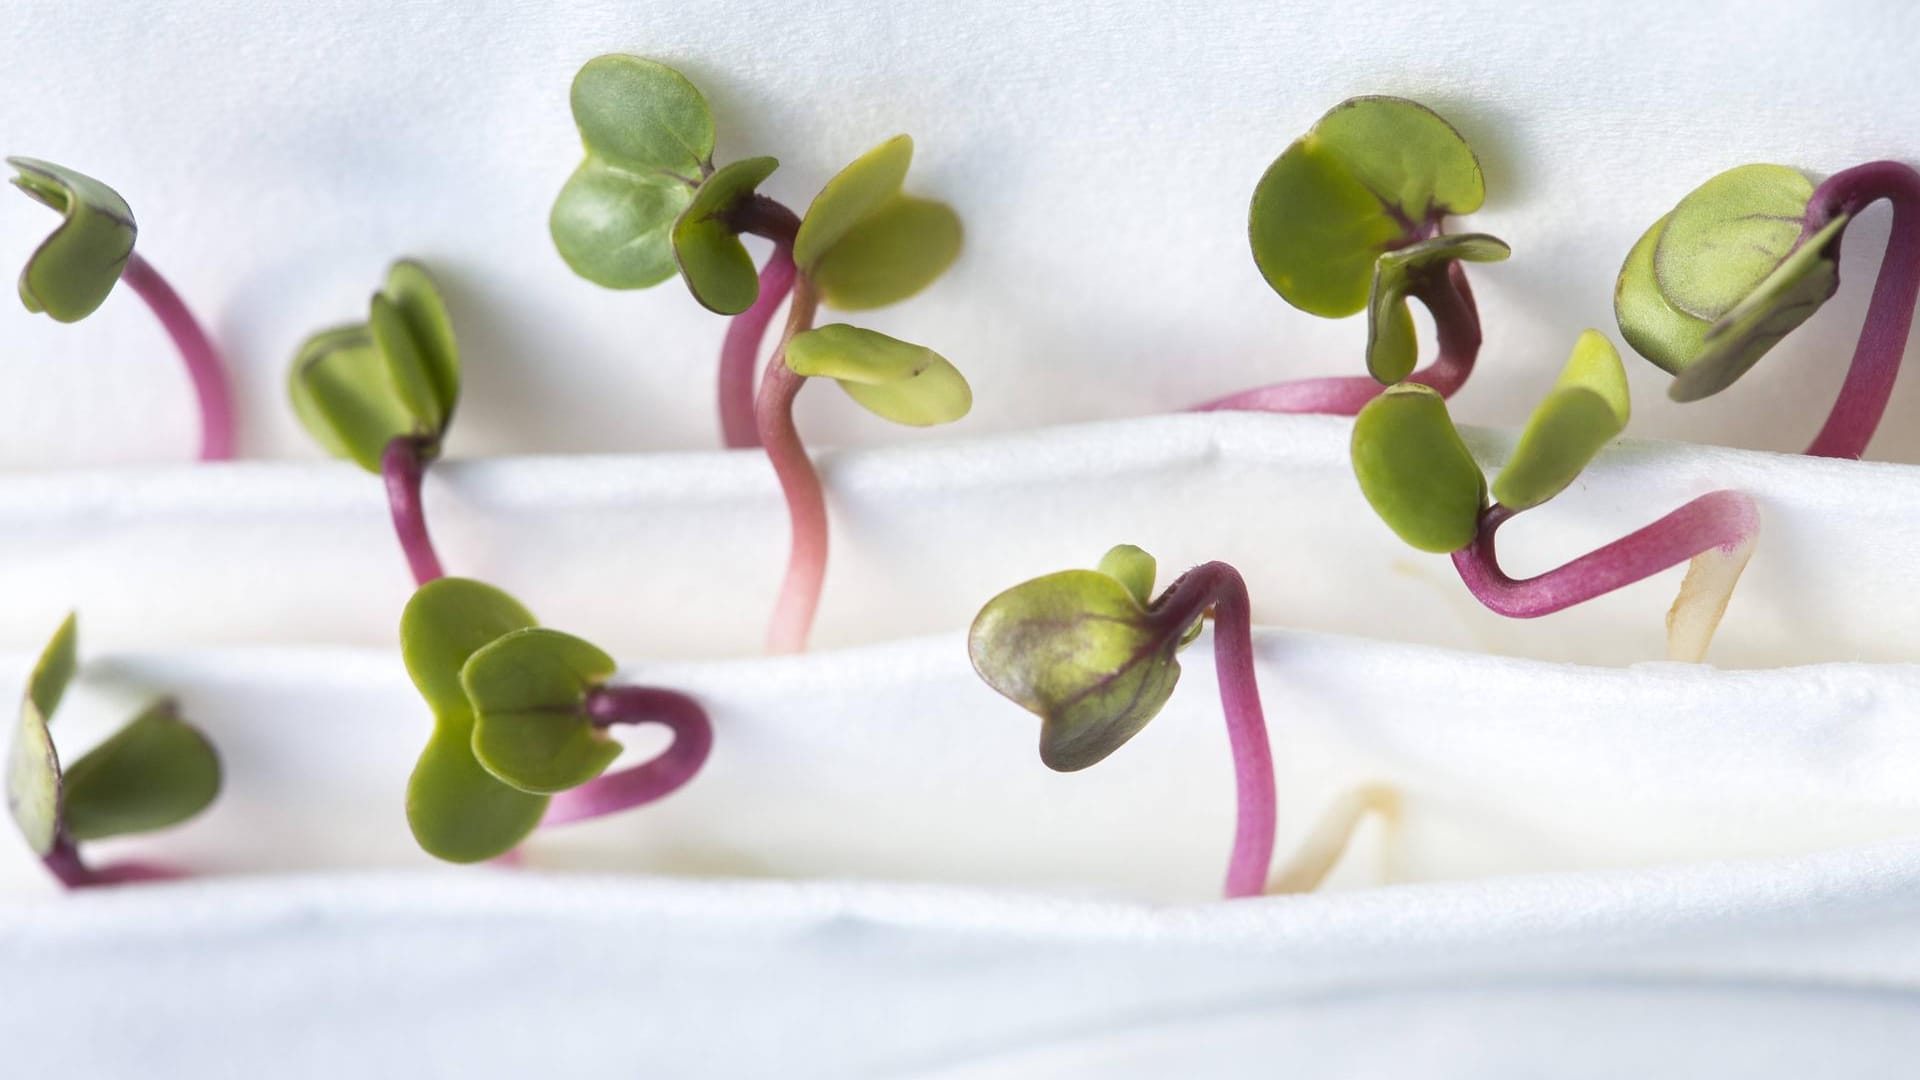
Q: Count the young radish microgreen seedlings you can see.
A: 10